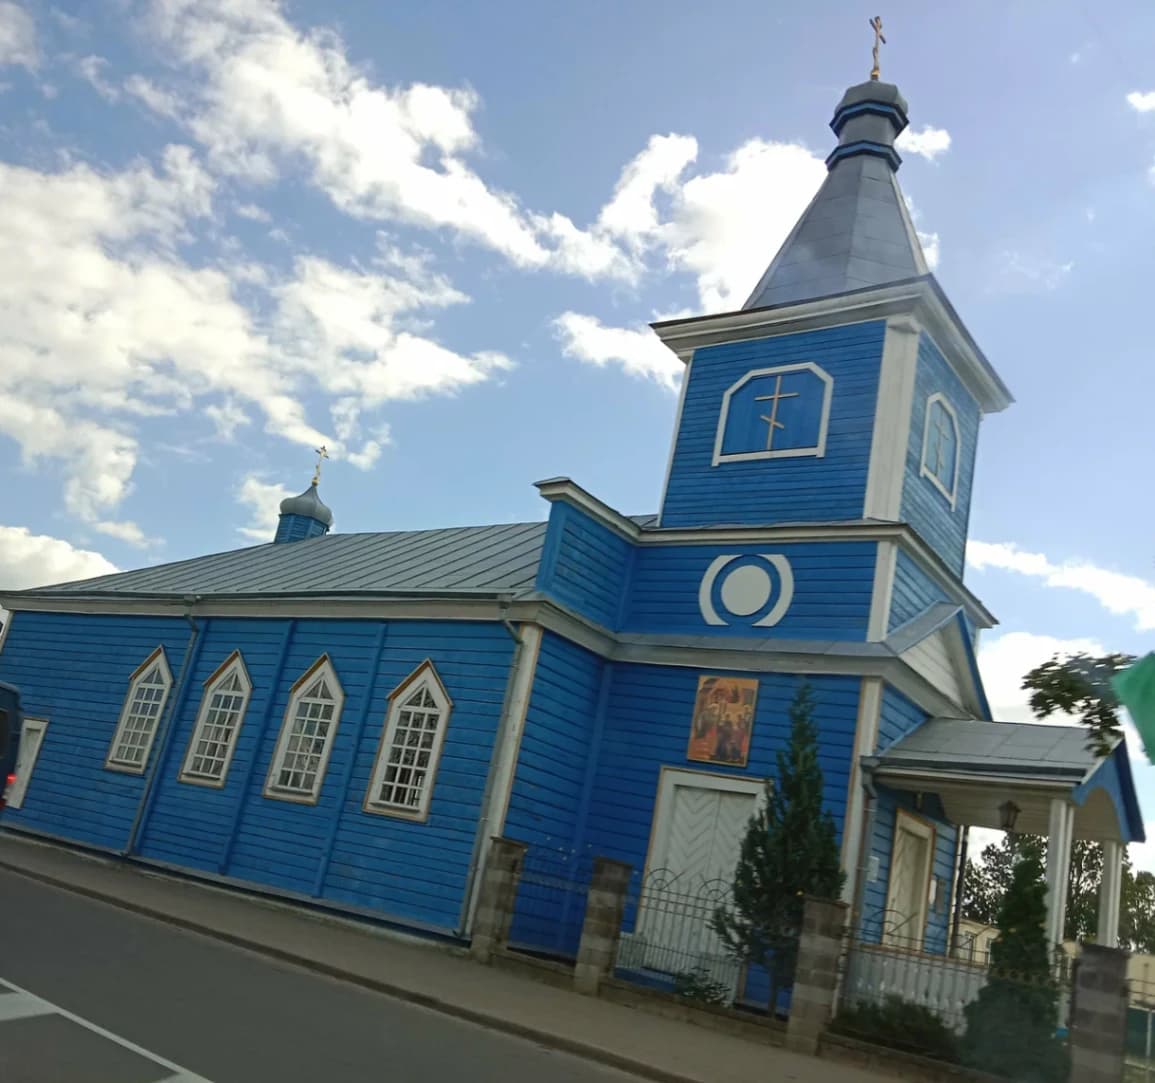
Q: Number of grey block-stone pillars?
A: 4